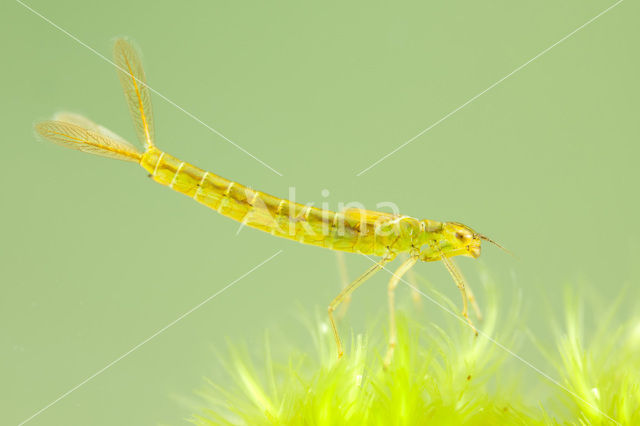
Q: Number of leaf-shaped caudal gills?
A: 3